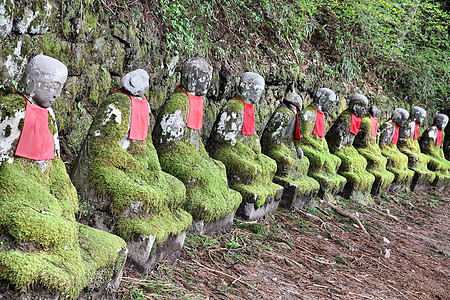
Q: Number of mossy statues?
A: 11